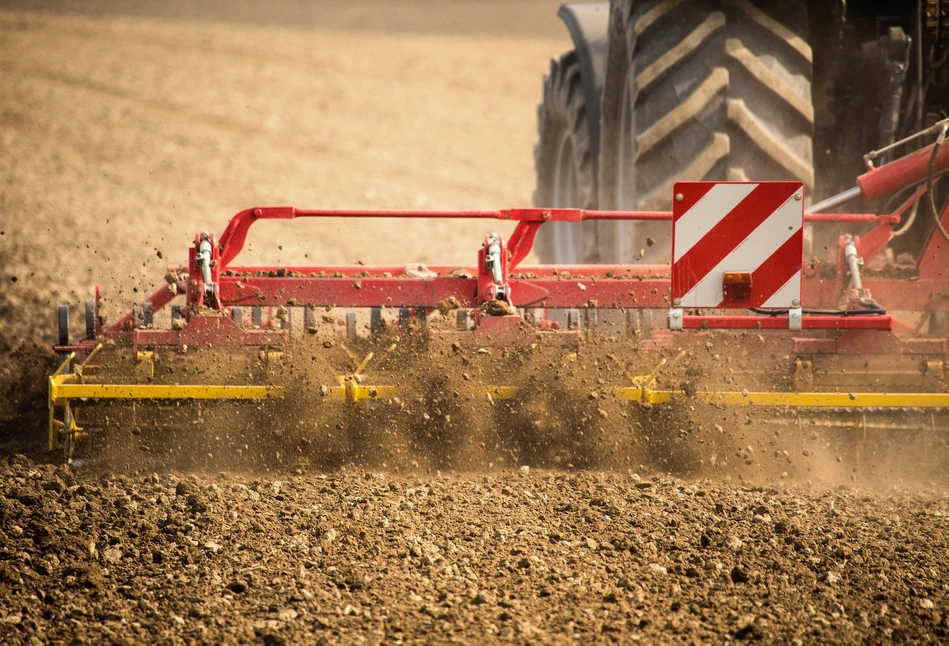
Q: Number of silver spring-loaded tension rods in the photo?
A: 3